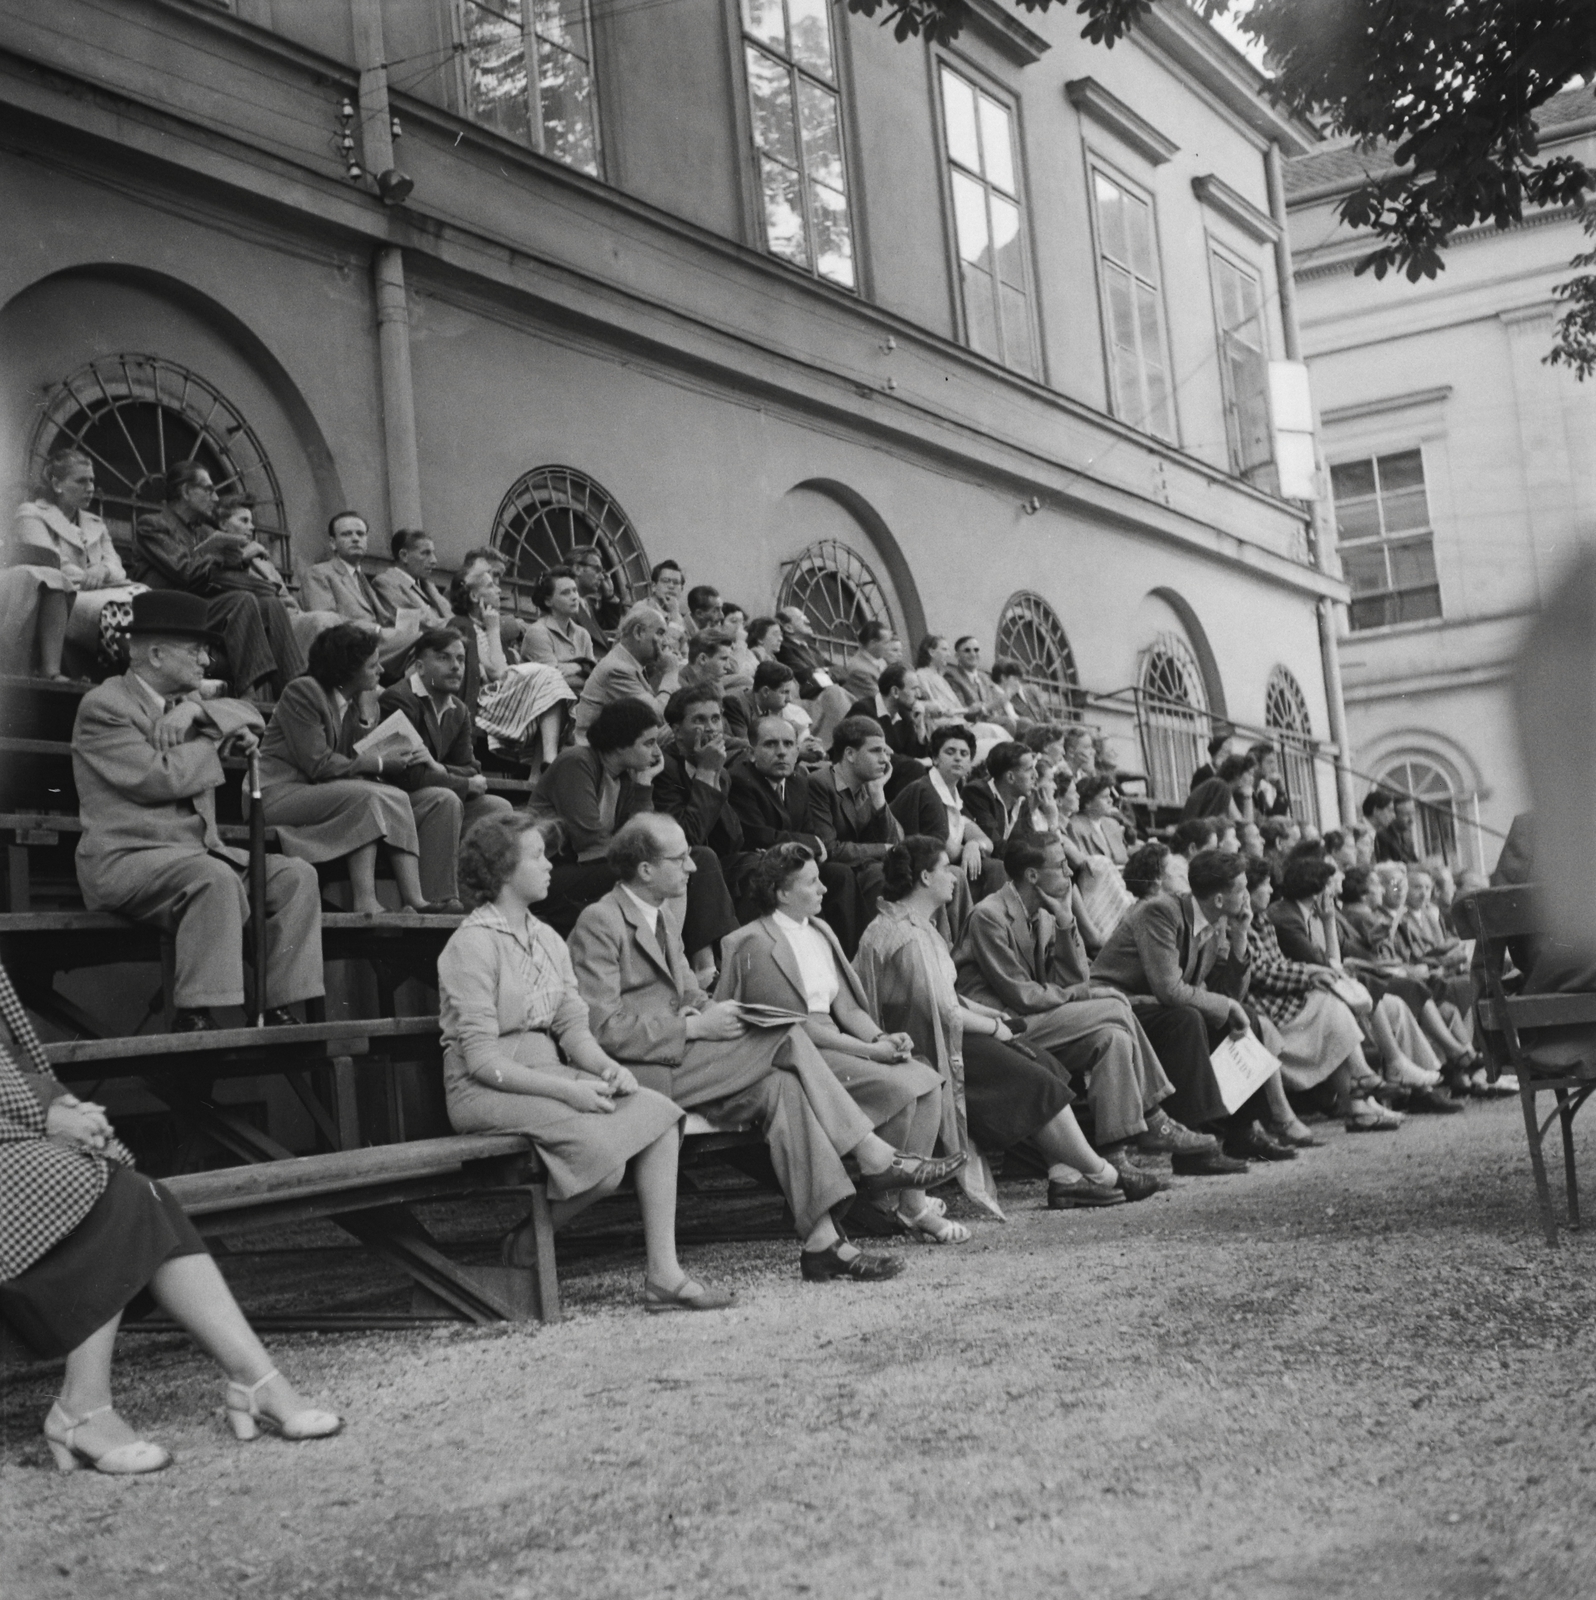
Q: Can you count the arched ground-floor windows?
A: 7